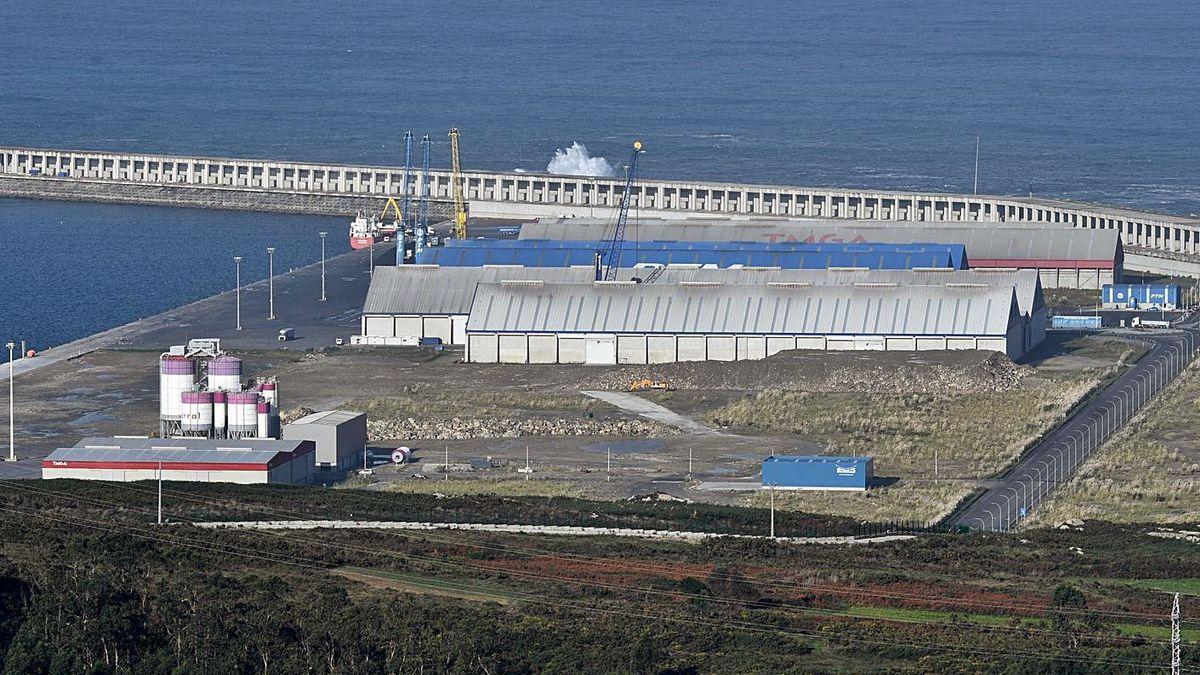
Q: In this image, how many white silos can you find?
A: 7